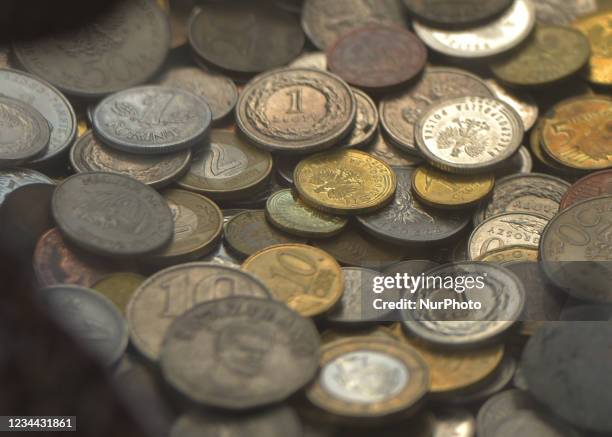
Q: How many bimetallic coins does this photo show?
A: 3